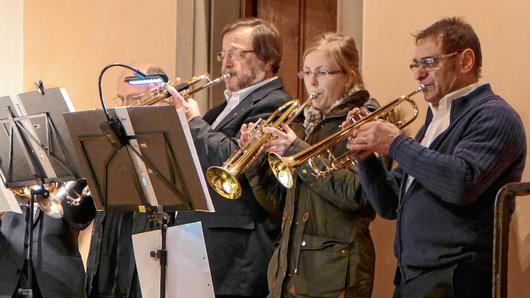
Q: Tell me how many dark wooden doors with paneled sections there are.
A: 1